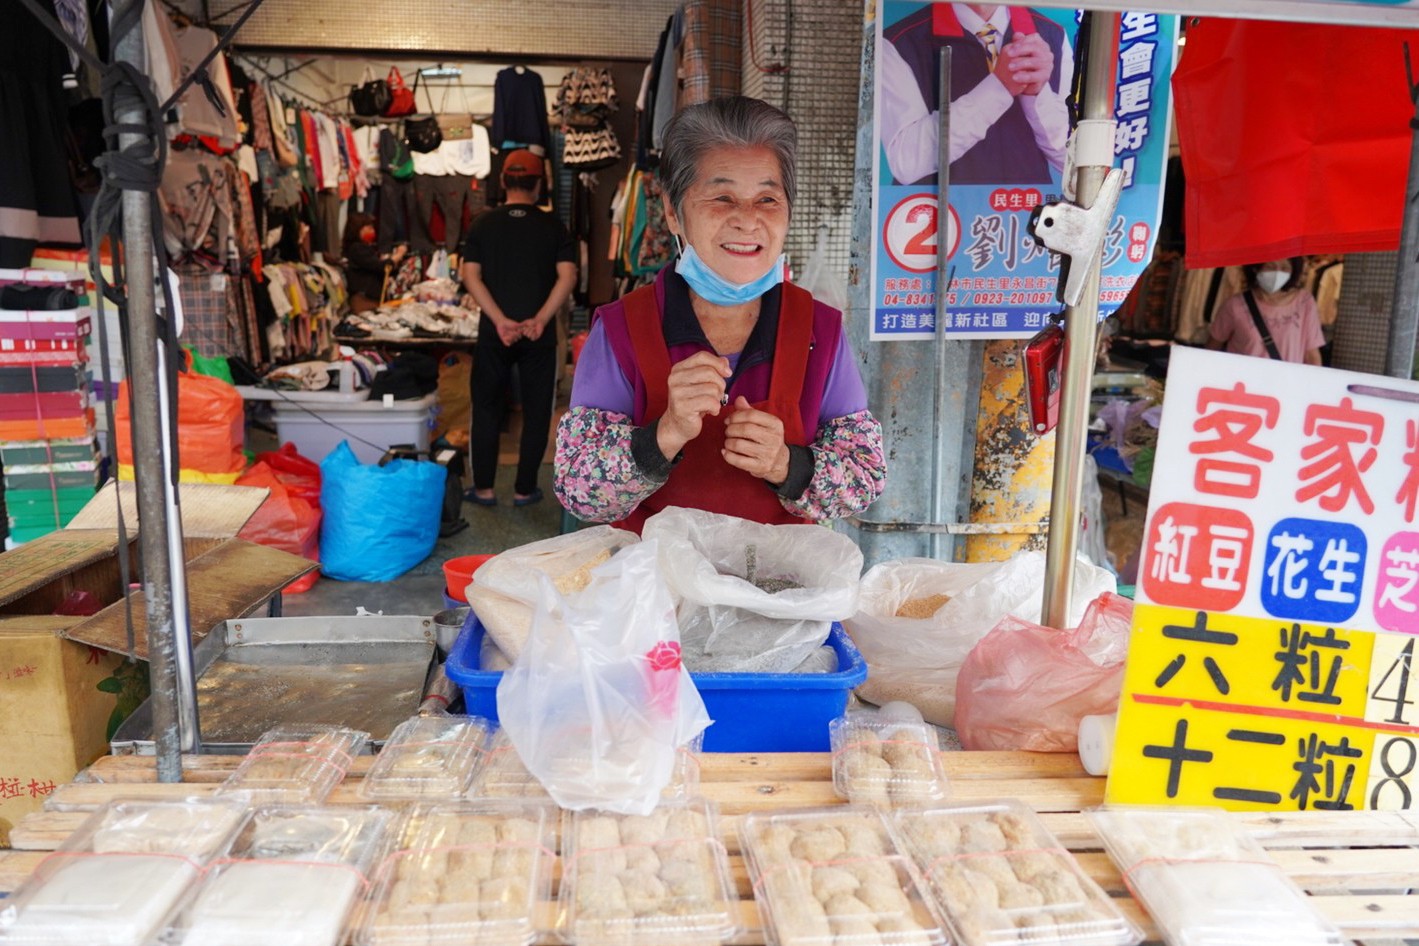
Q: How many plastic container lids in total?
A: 12